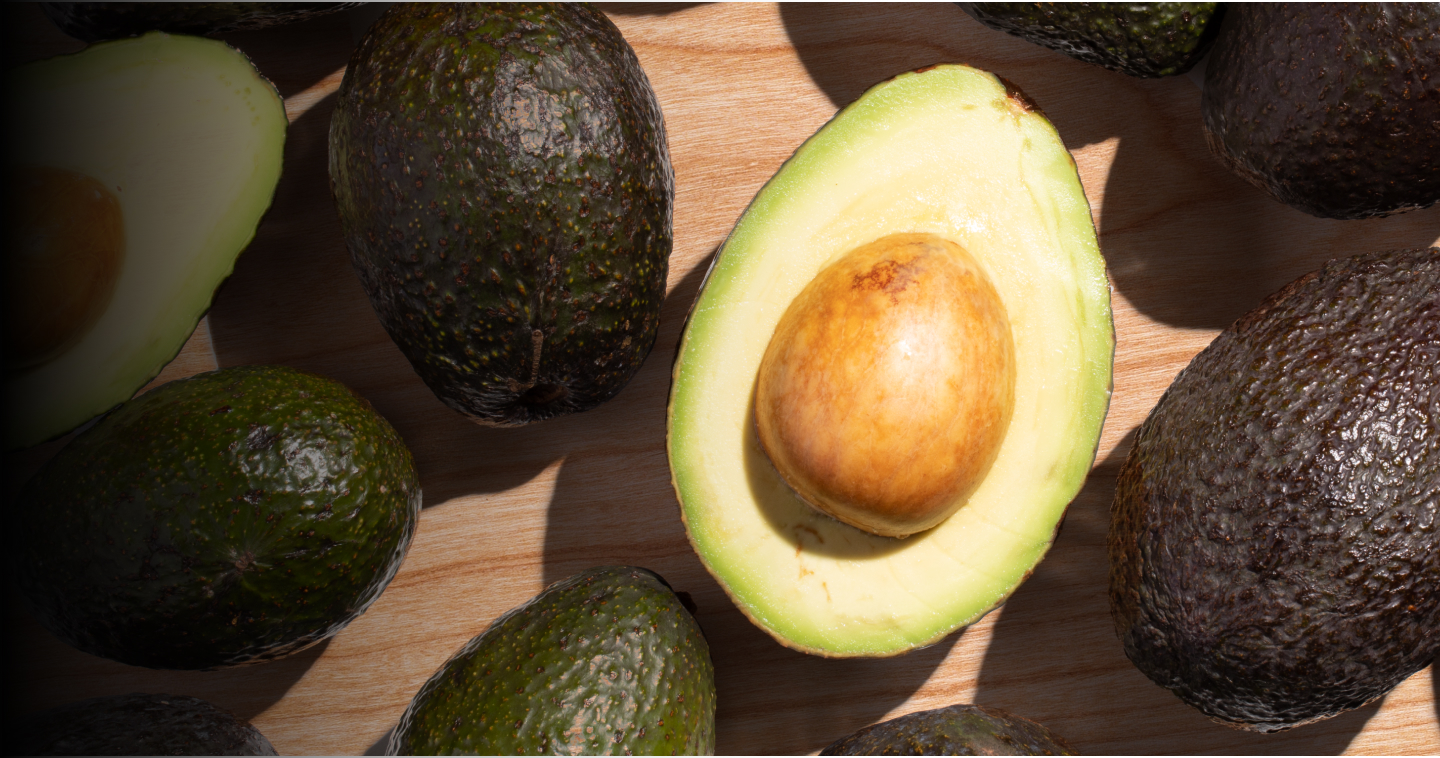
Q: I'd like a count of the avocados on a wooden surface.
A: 11